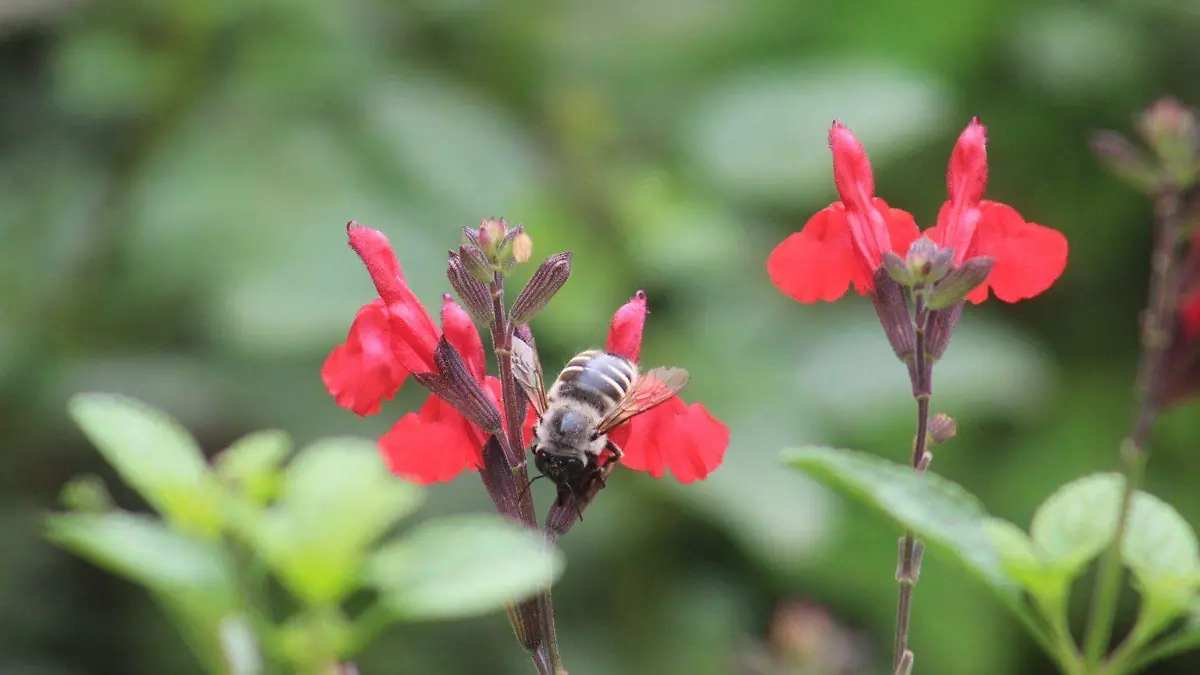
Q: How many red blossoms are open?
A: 5